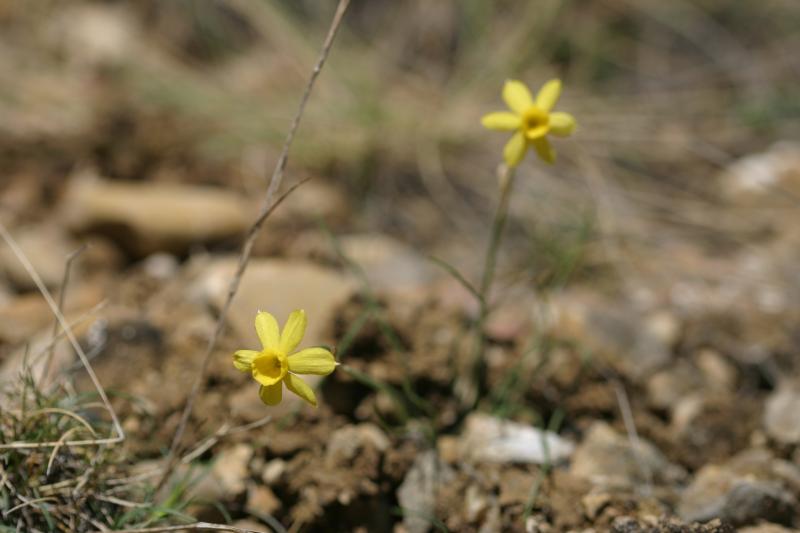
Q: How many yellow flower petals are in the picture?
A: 12